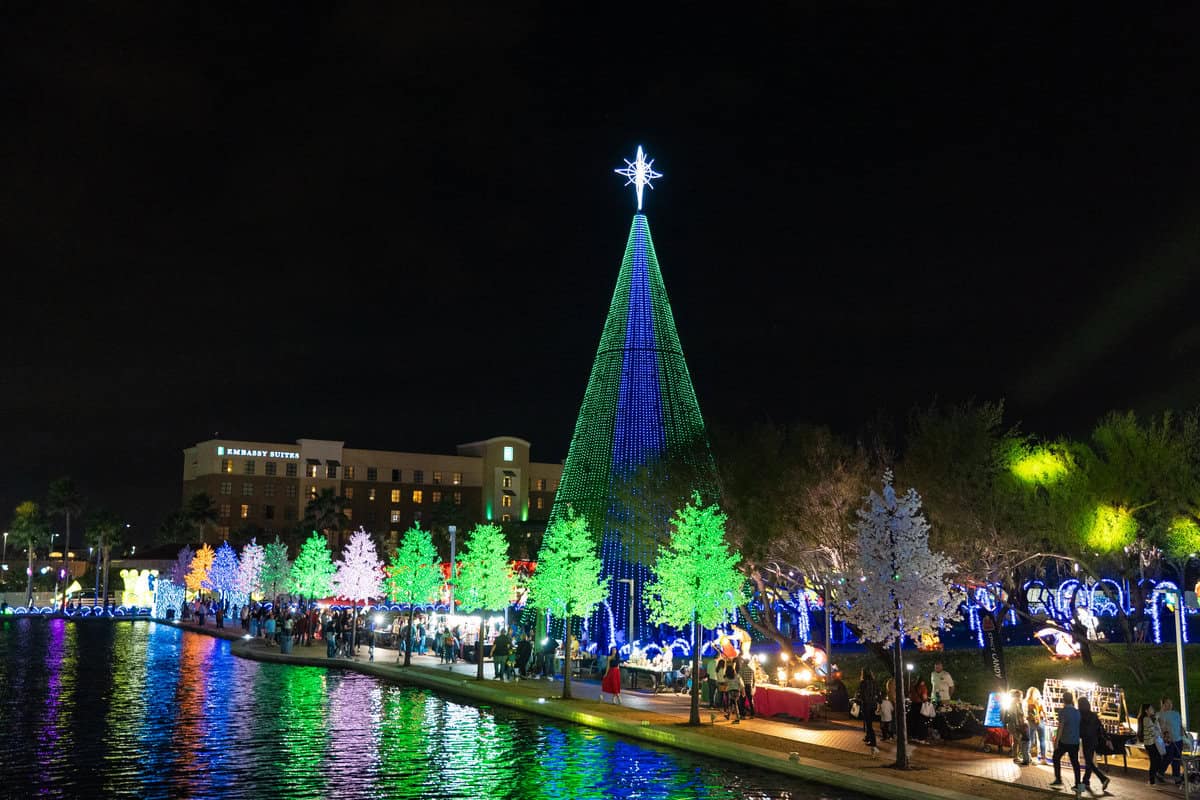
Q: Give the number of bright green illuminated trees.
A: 5